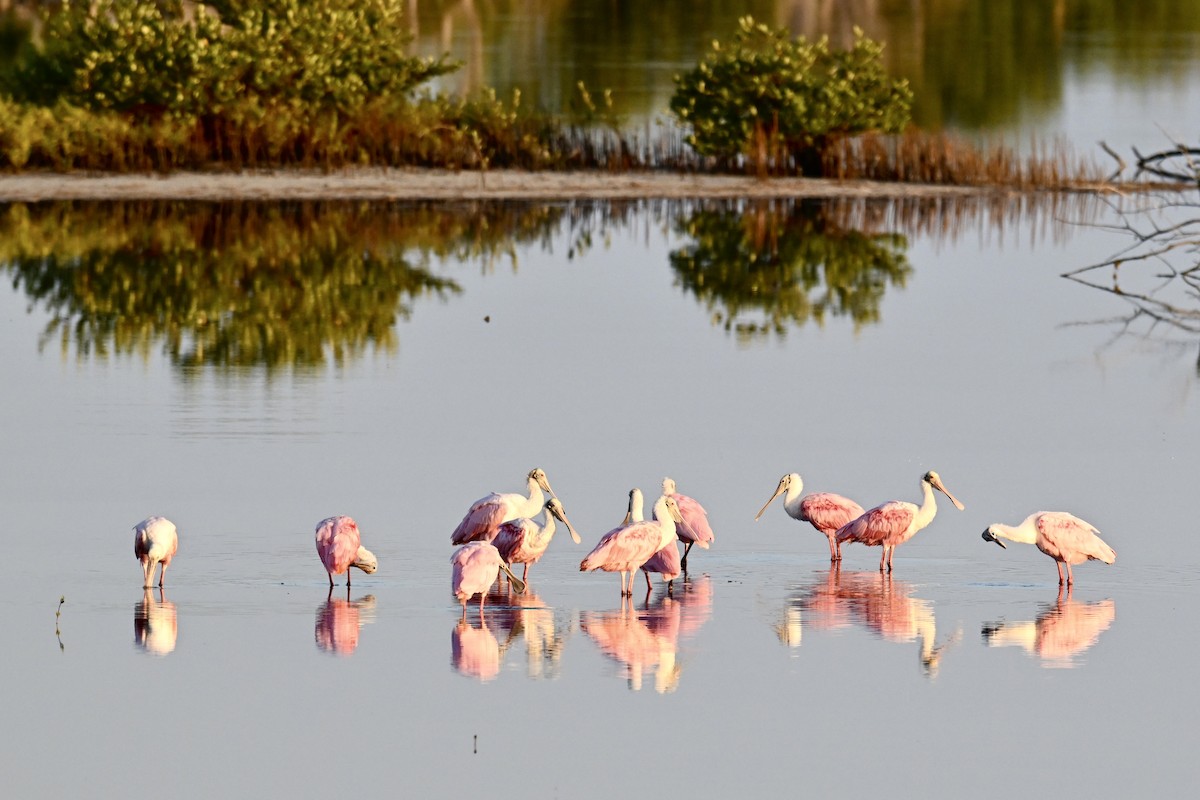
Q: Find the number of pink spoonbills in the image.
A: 11